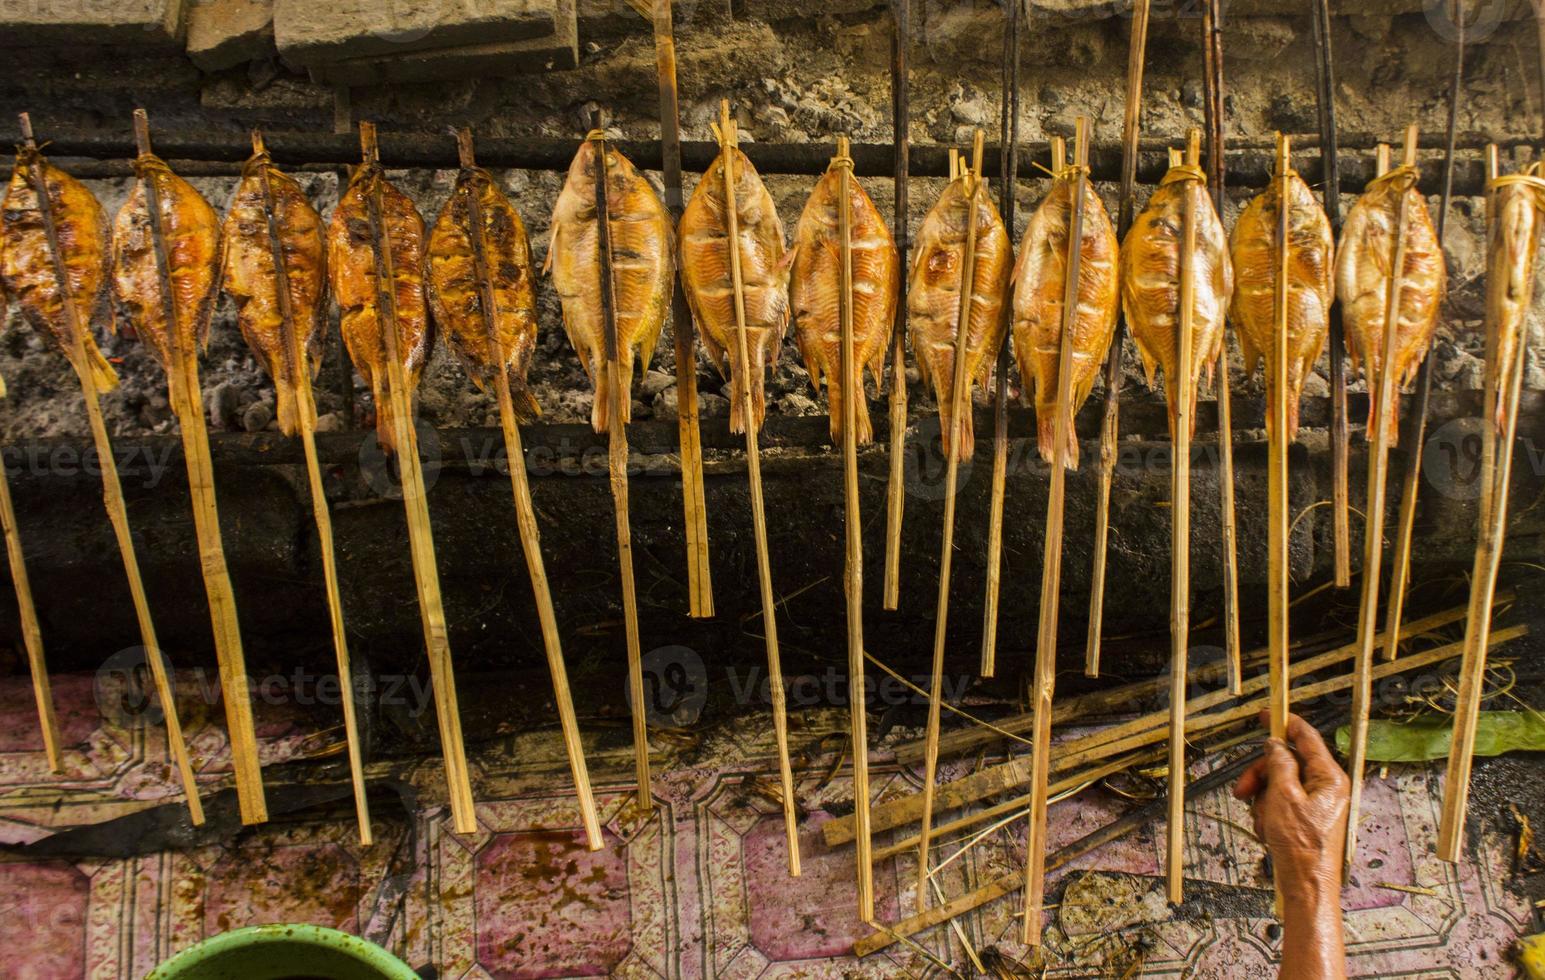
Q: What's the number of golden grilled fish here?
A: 14